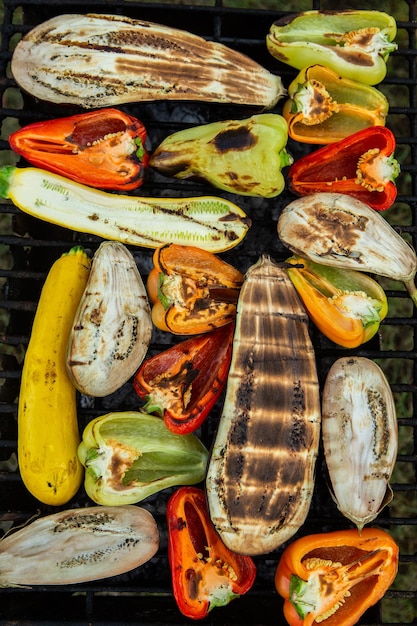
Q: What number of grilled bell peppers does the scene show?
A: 11